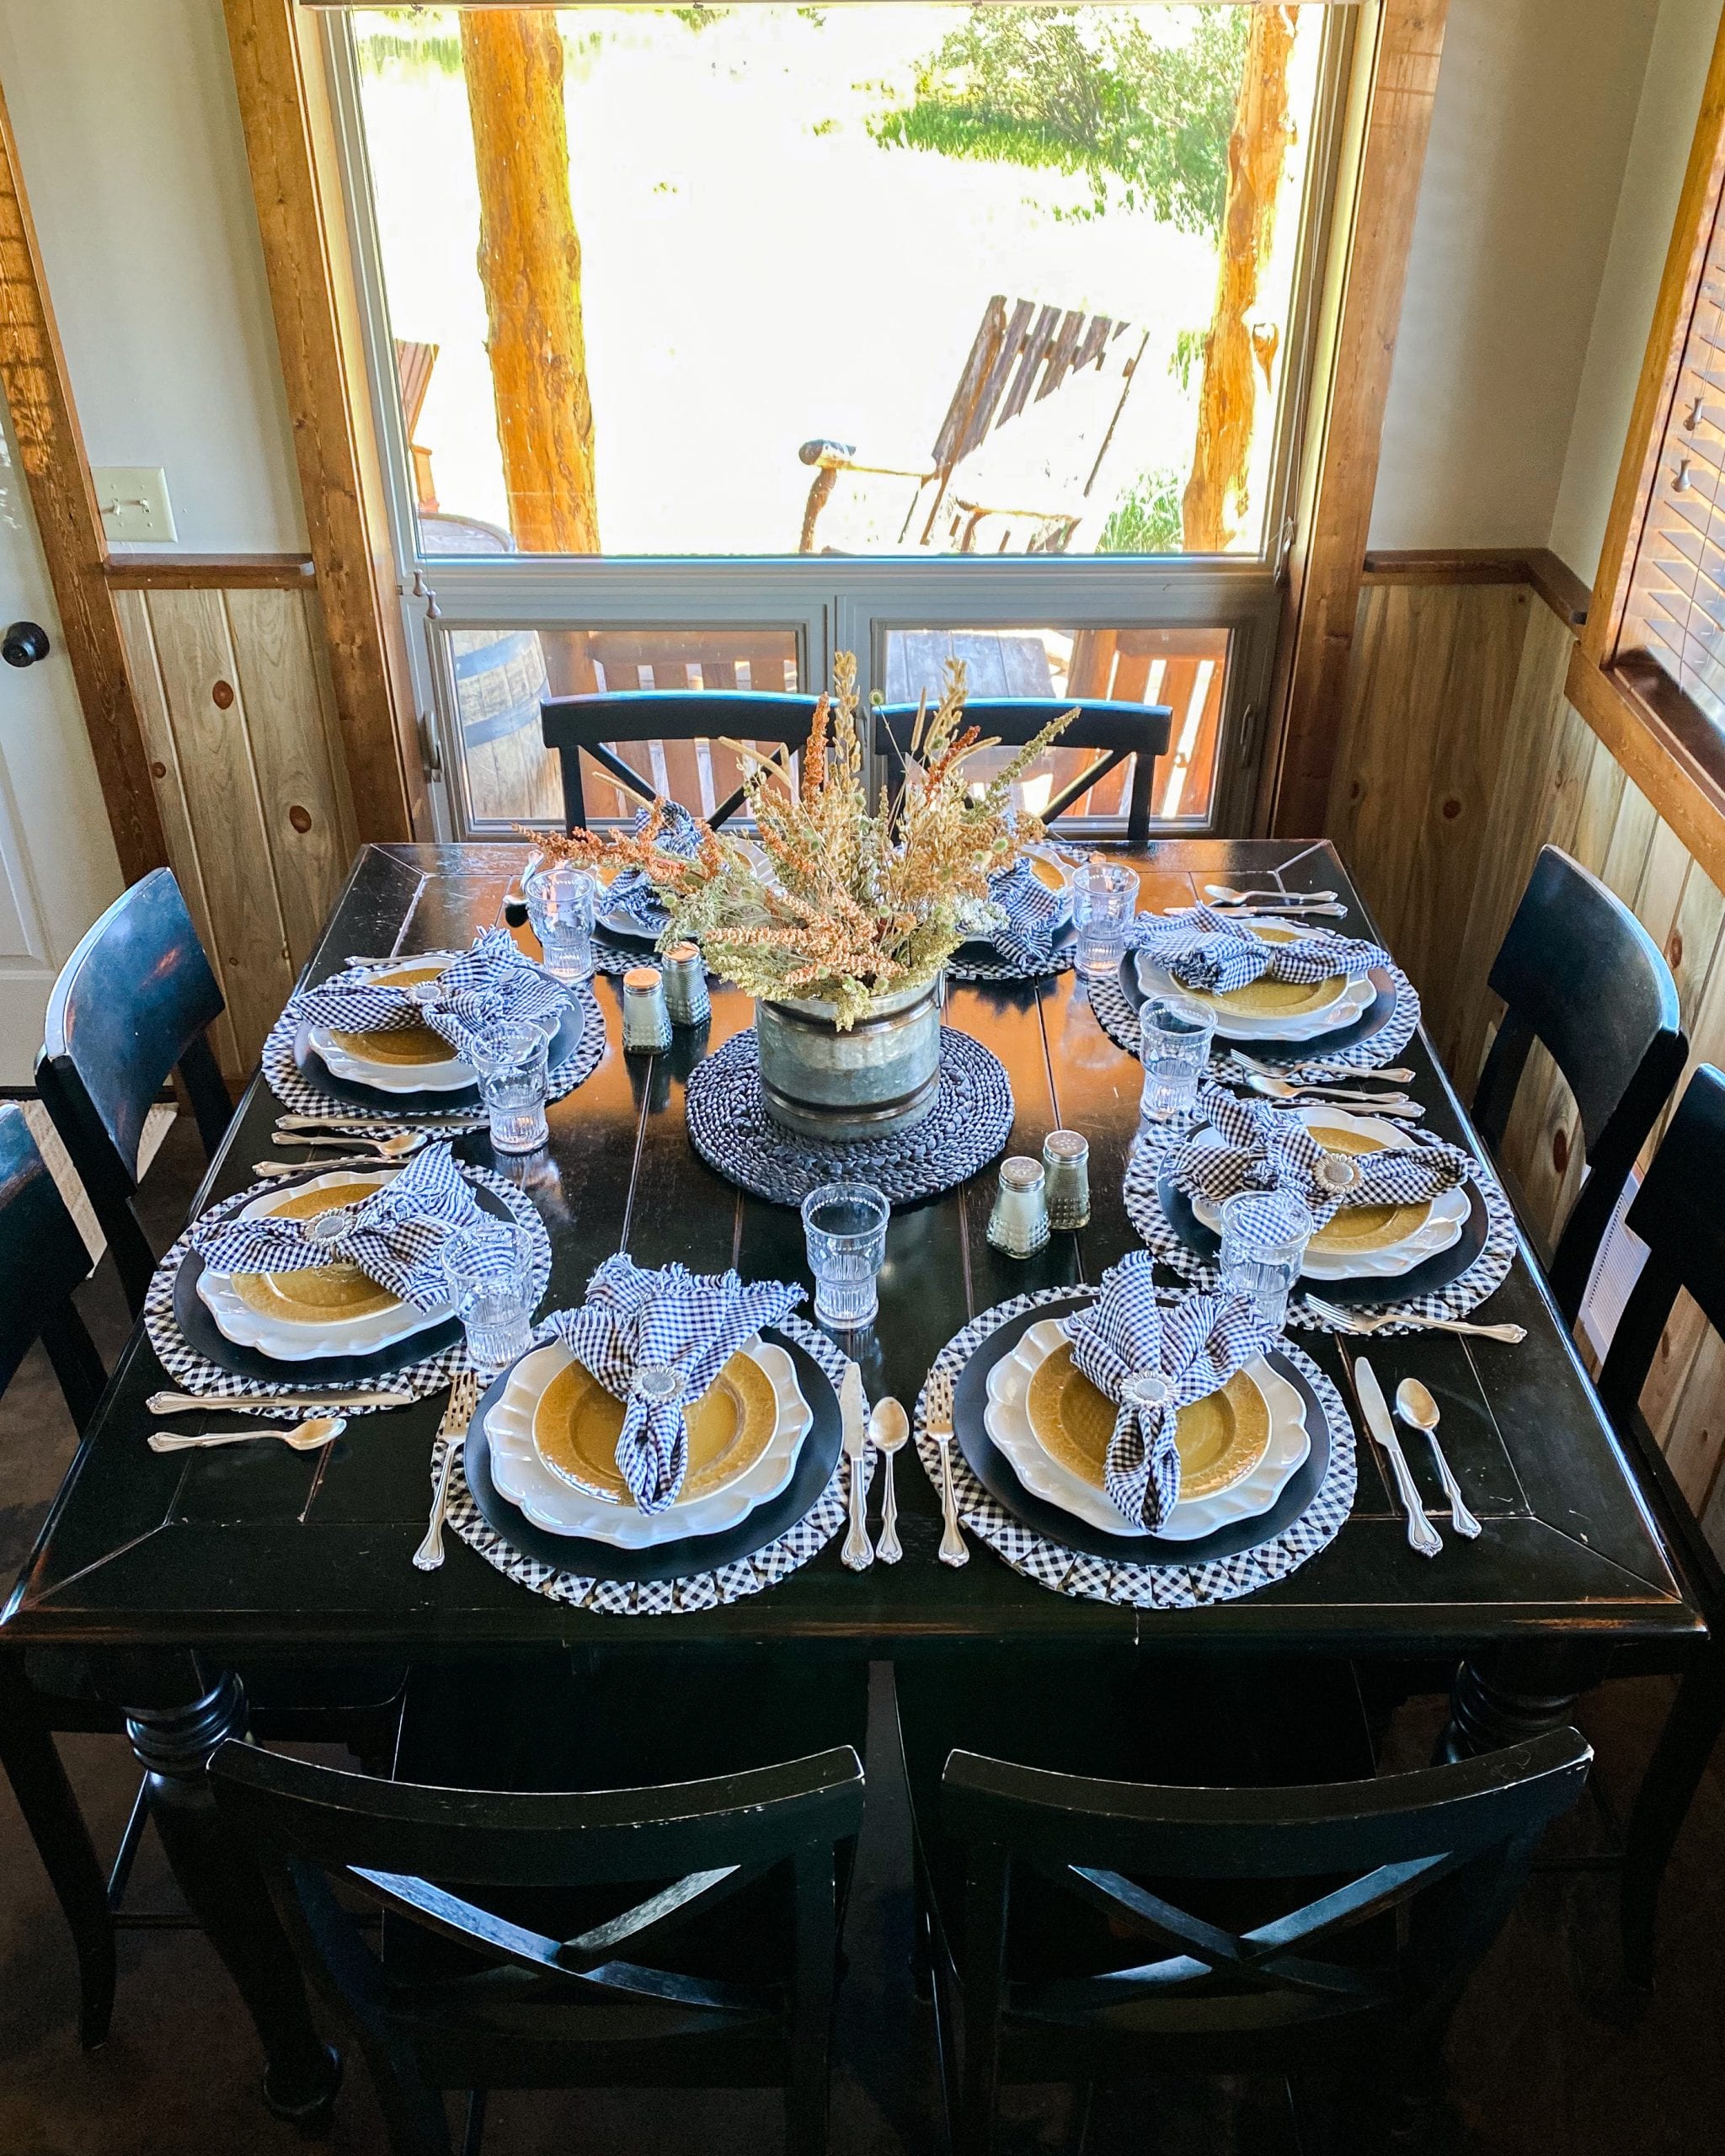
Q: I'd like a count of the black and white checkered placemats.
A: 8